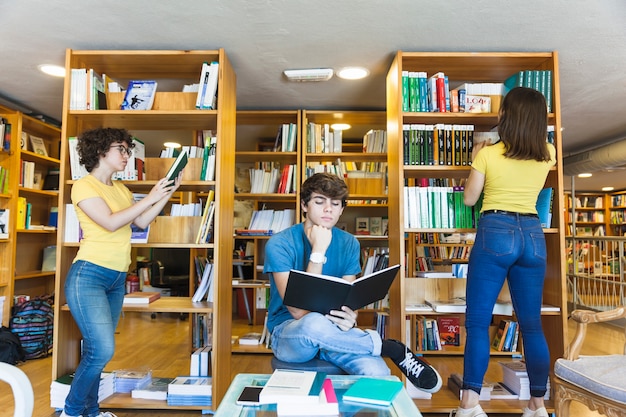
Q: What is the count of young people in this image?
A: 3